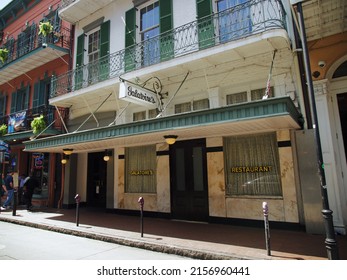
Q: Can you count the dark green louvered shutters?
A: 5